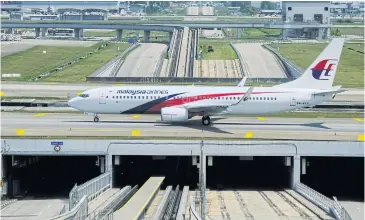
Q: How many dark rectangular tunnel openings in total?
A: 4